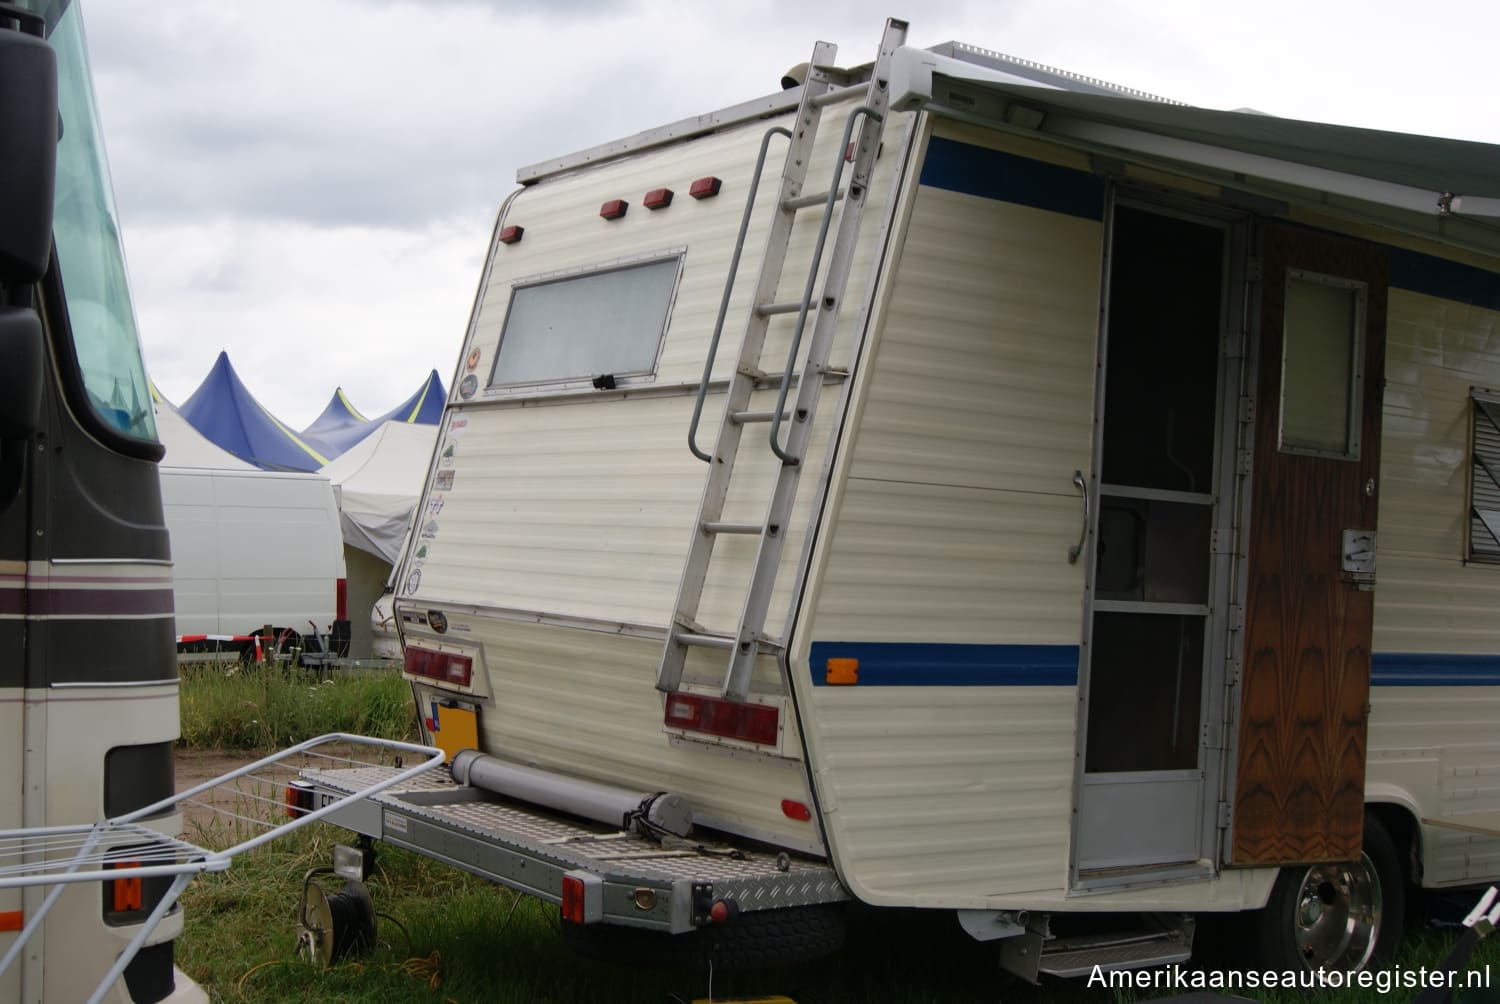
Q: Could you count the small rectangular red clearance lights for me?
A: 5